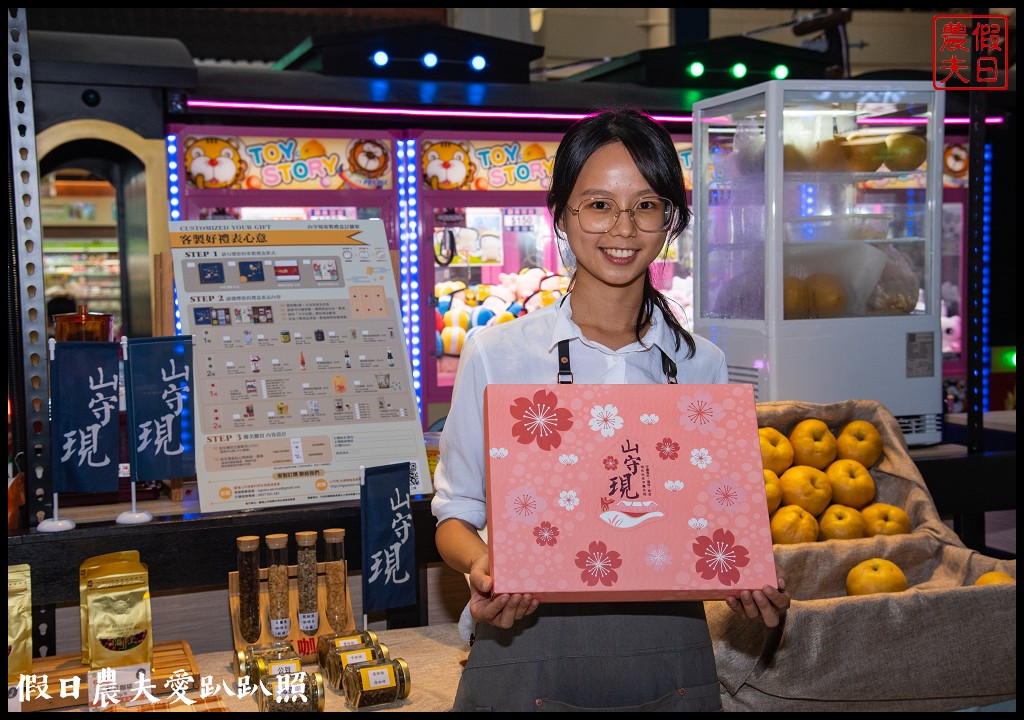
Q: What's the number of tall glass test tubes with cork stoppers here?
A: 4